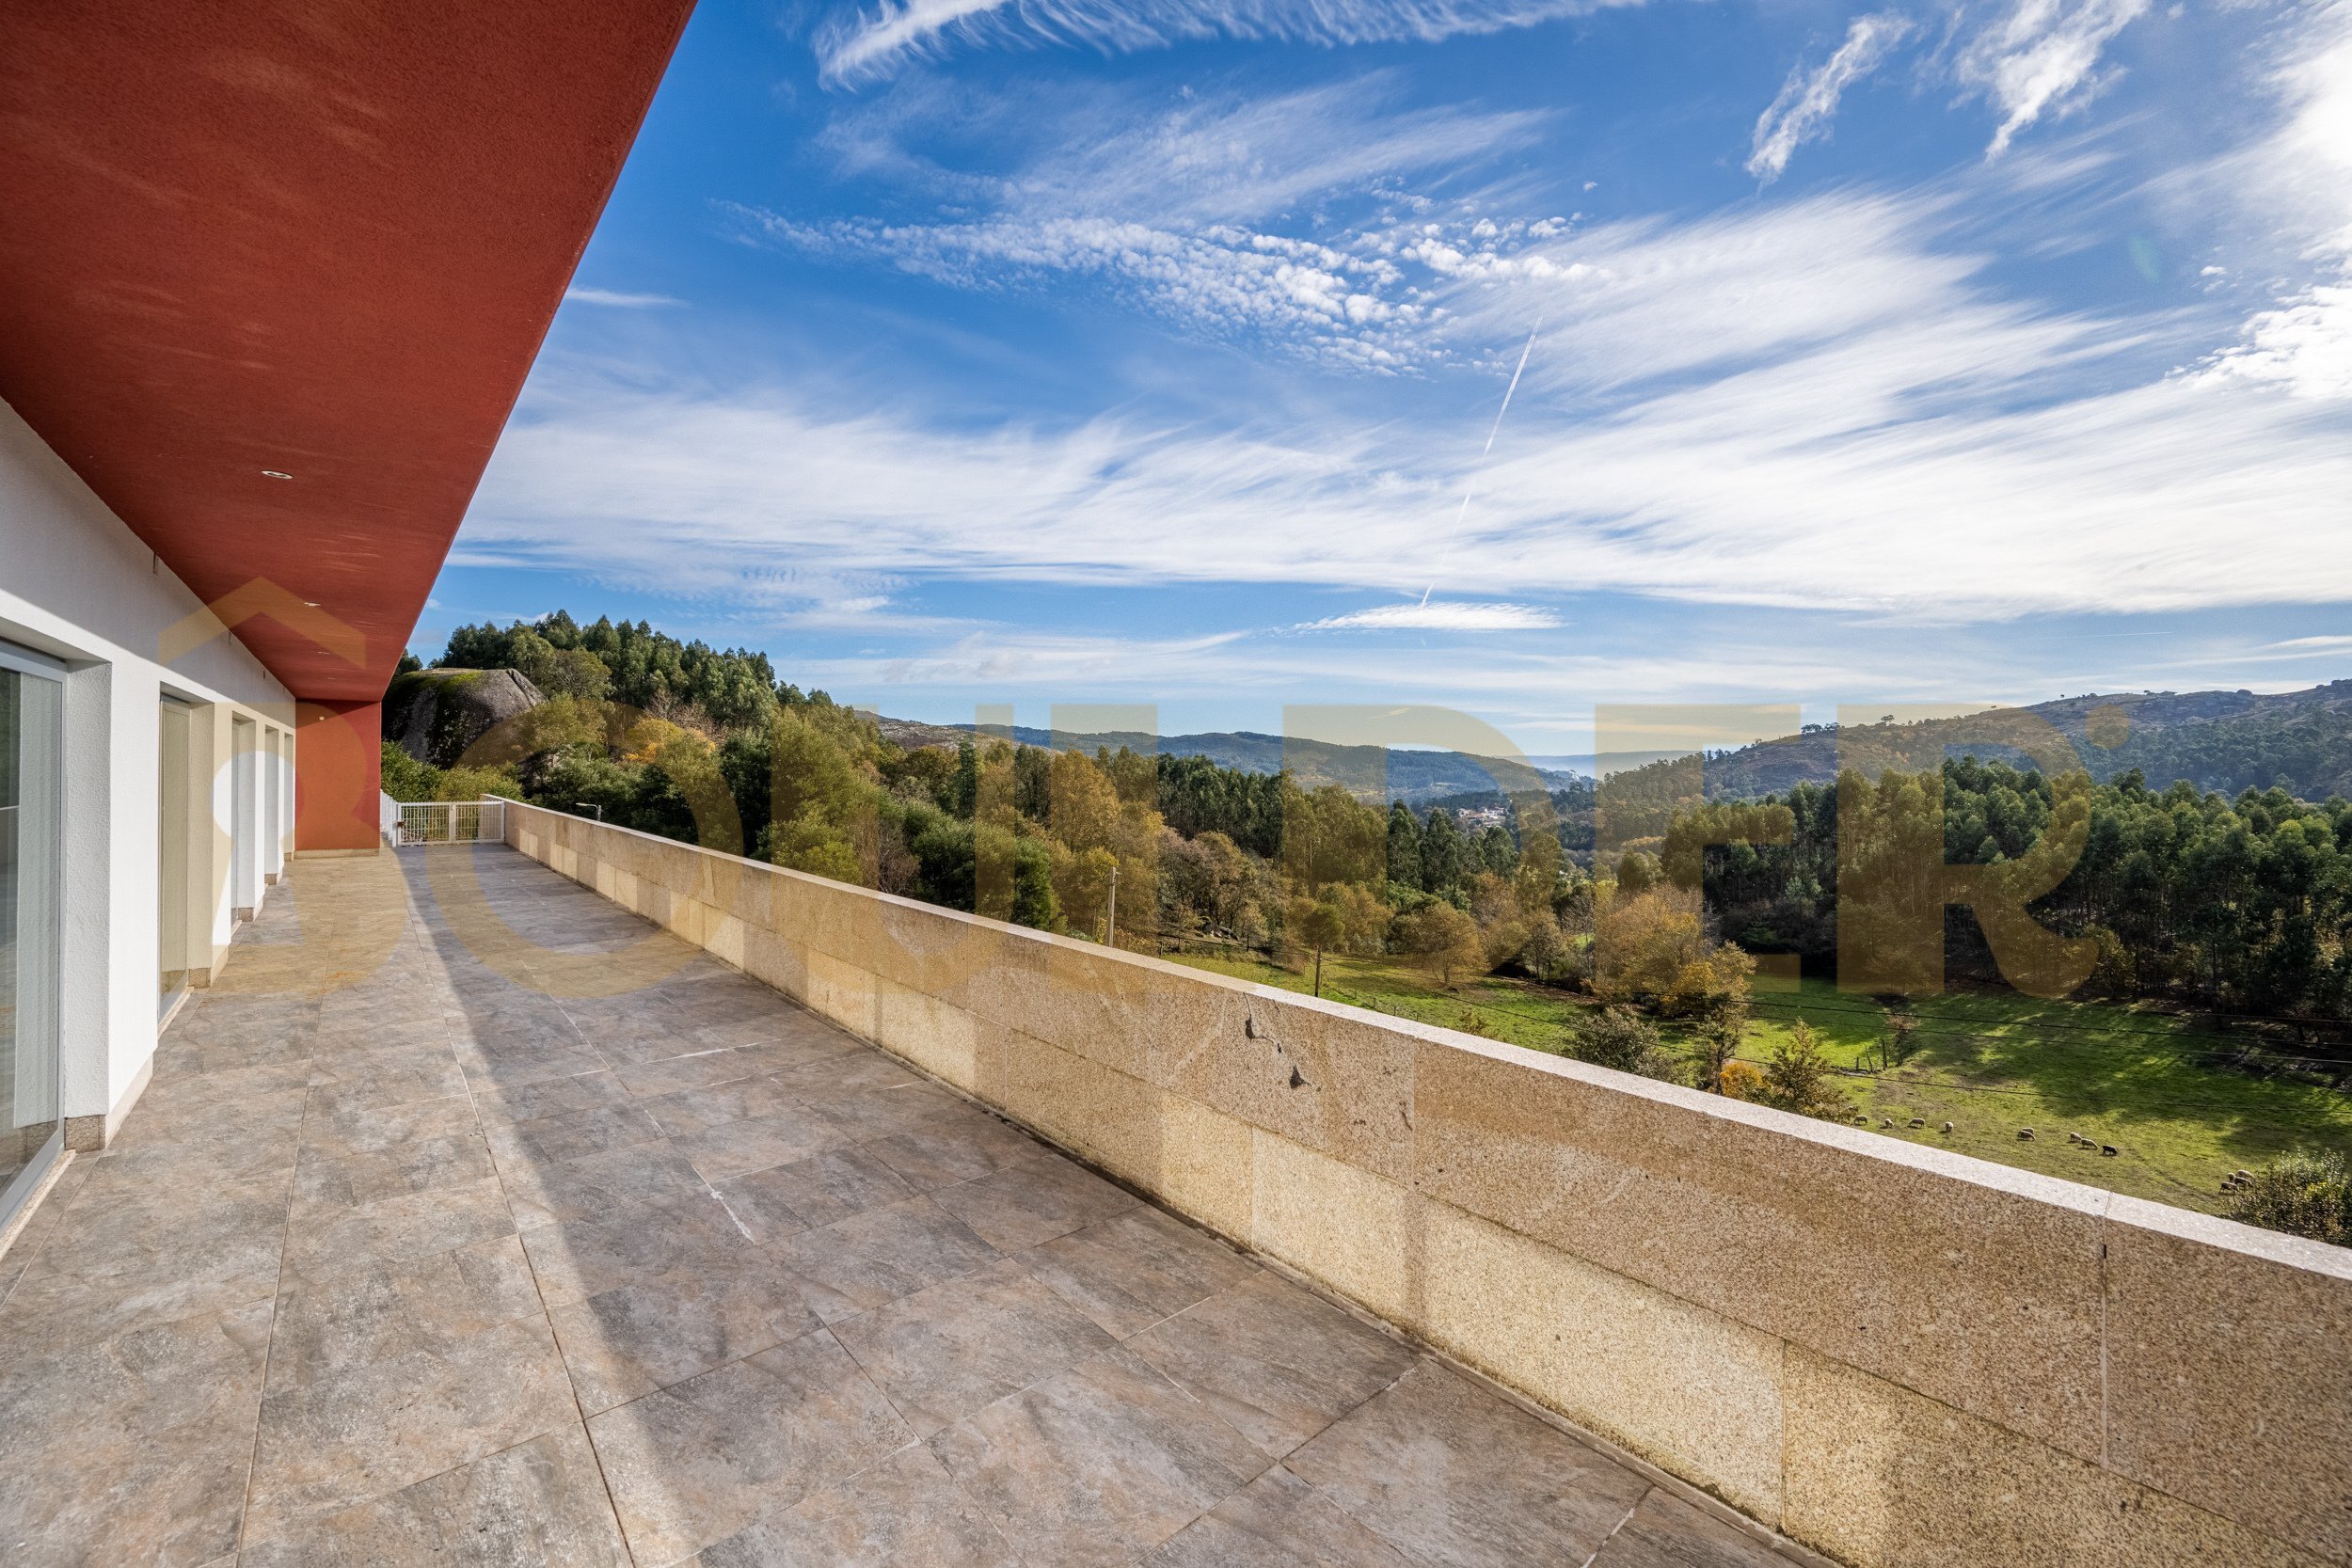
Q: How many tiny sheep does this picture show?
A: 13